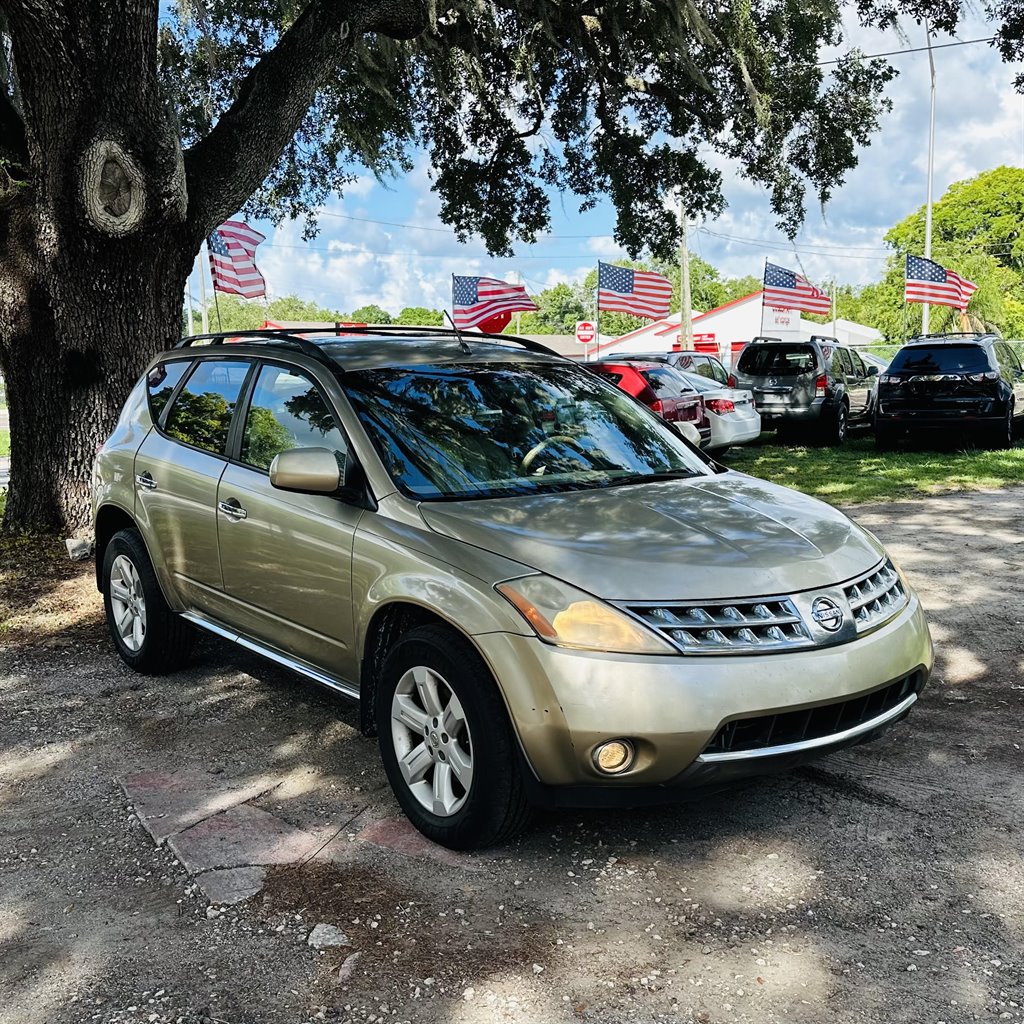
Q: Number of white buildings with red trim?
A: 1